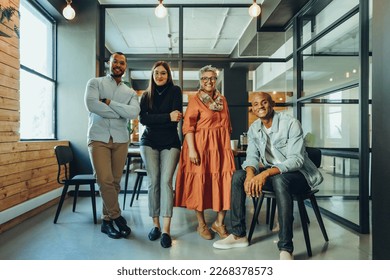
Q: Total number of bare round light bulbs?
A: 3